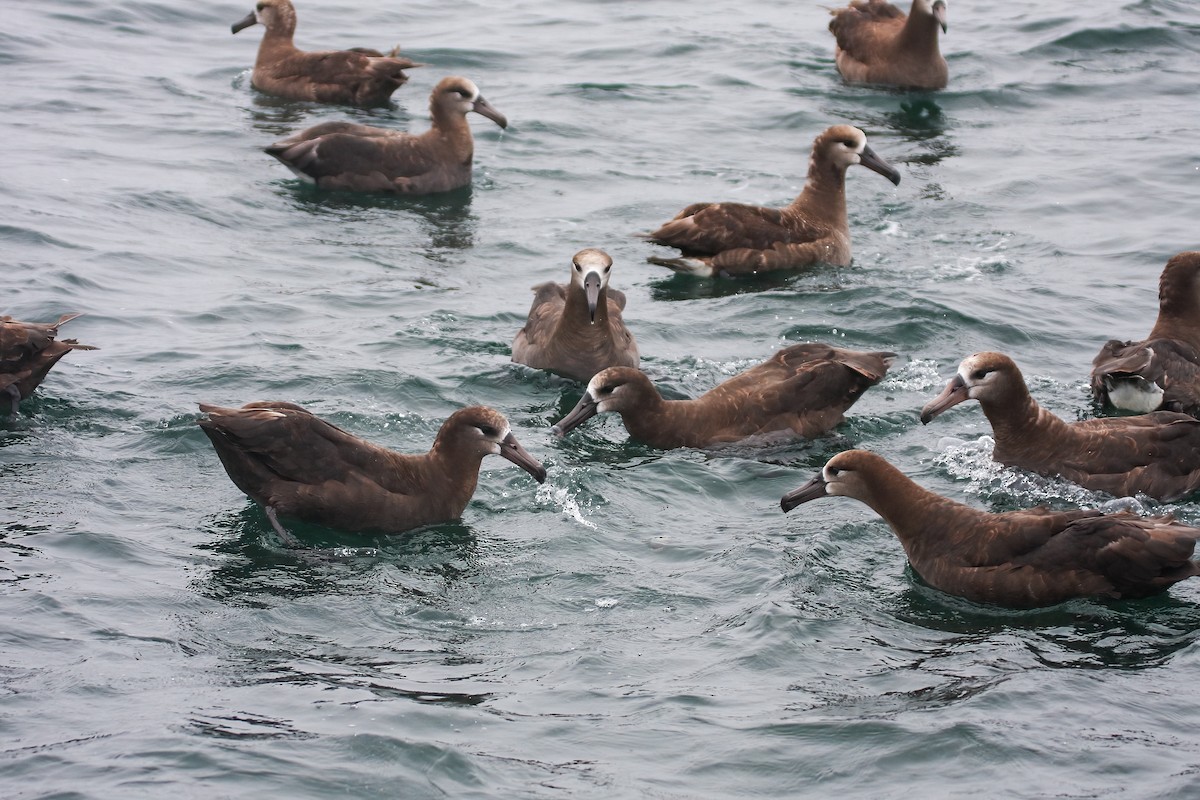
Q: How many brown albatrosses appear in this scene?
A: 11